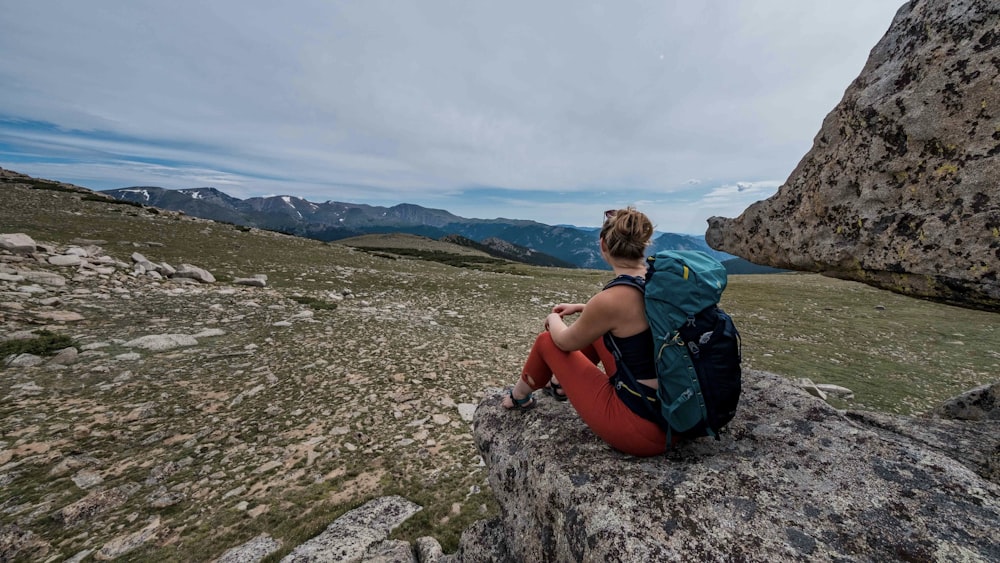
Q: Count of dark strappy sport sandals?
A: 2